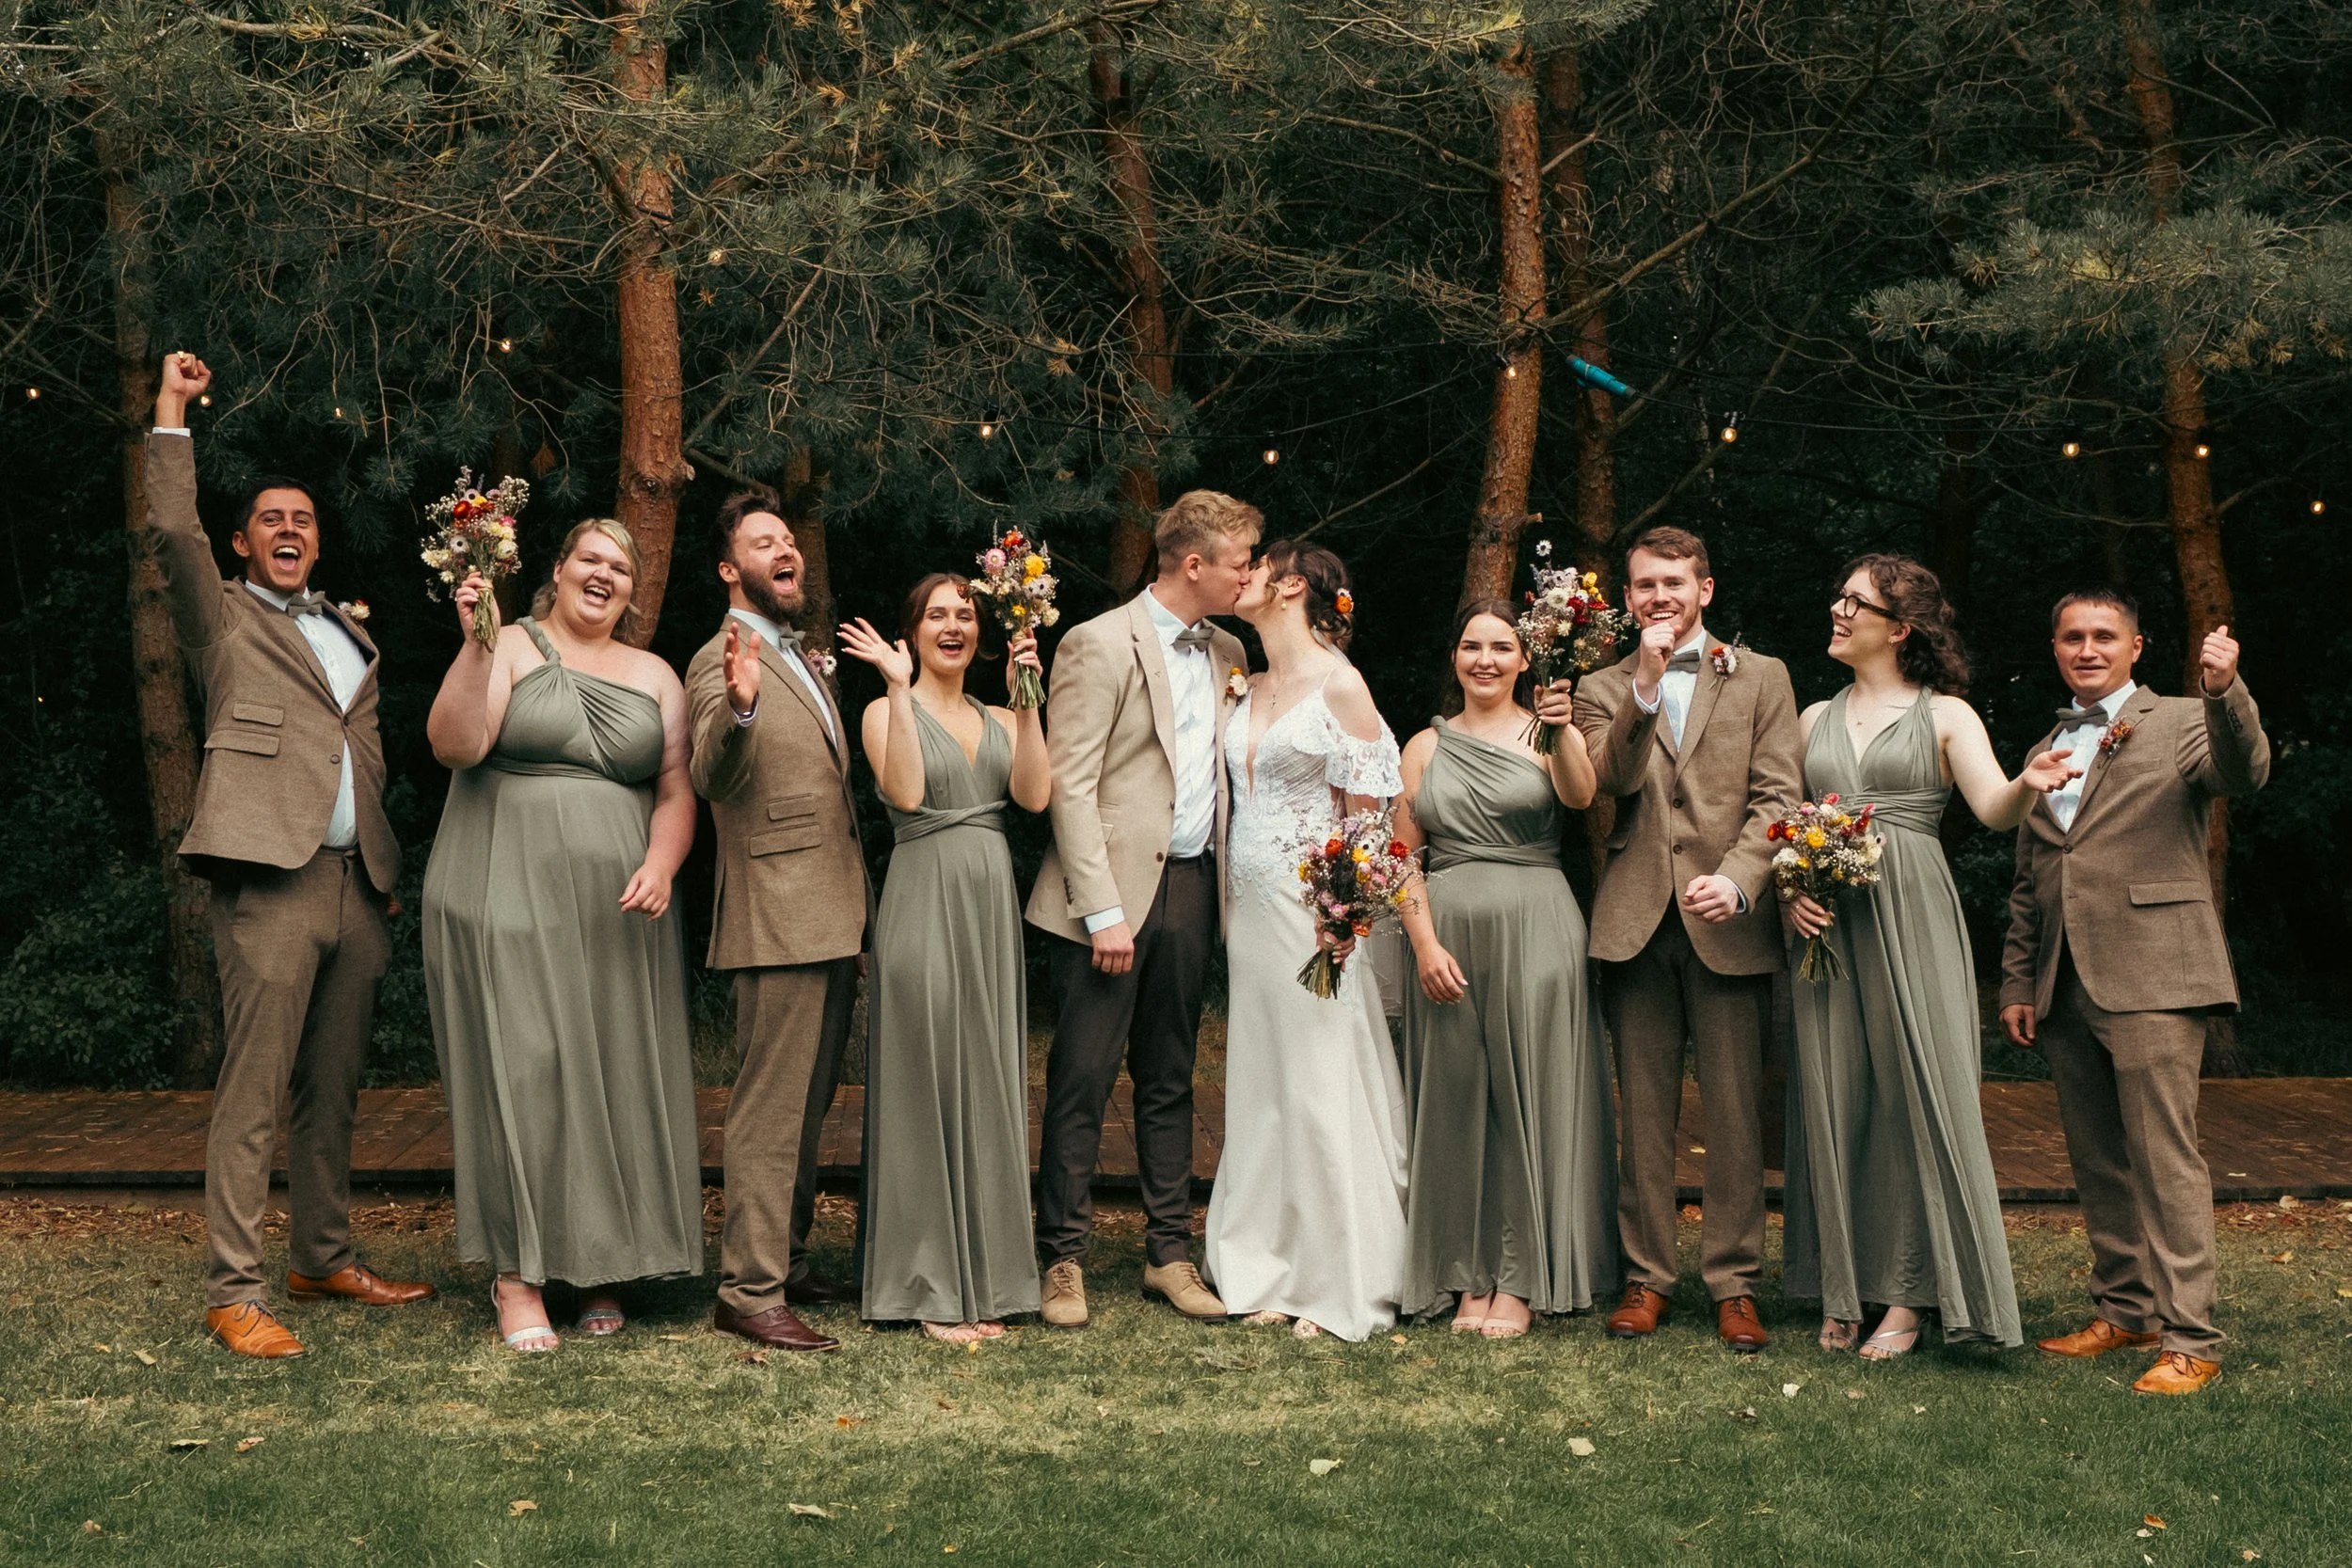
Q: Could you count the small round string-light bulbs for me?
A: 12